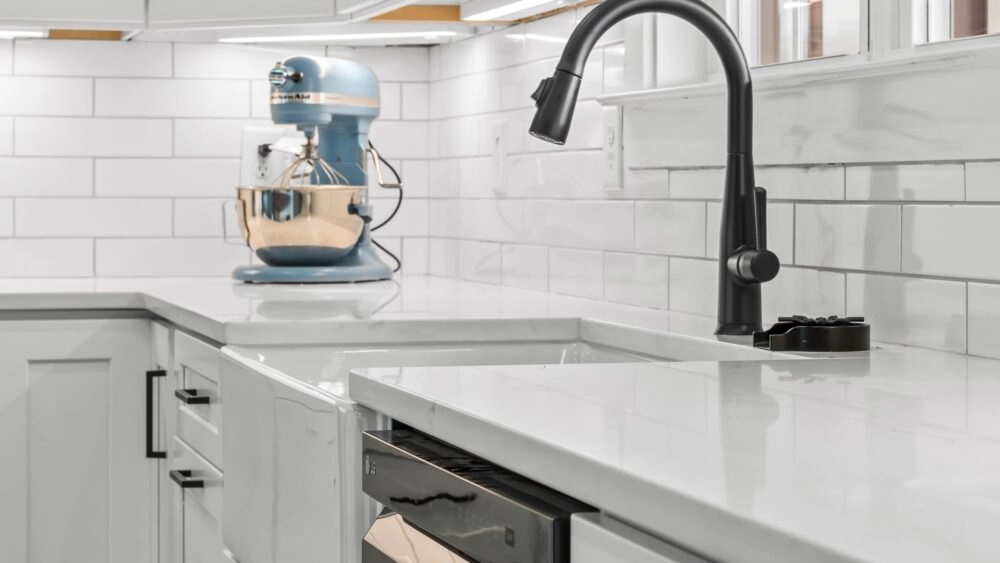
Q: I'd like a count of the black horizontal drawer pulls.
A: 2